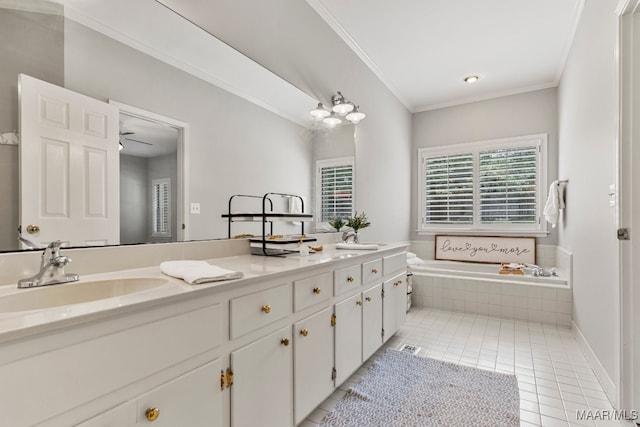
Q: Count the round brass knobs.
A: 12